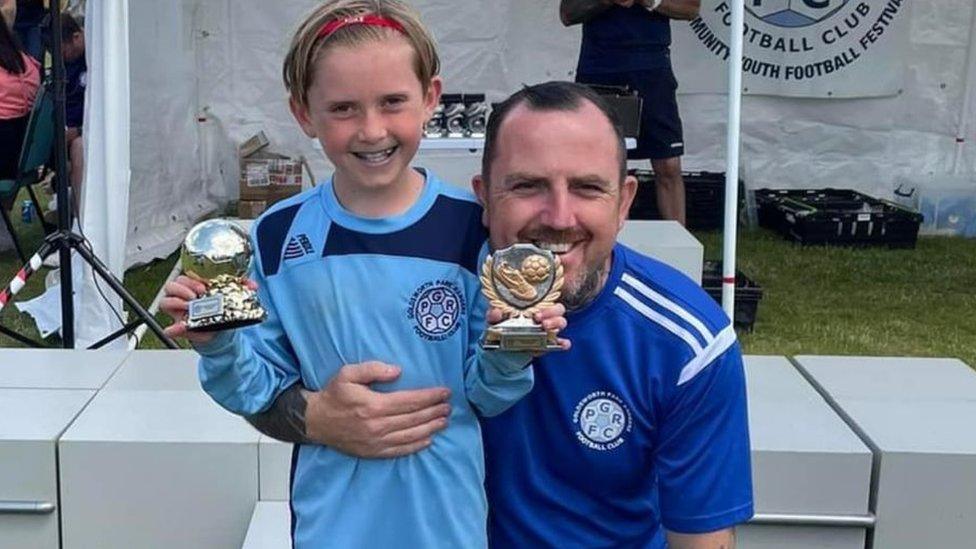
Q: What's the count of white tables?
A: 1